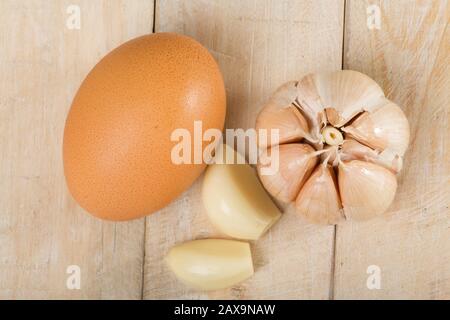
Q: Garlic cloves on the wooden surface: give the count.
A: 2